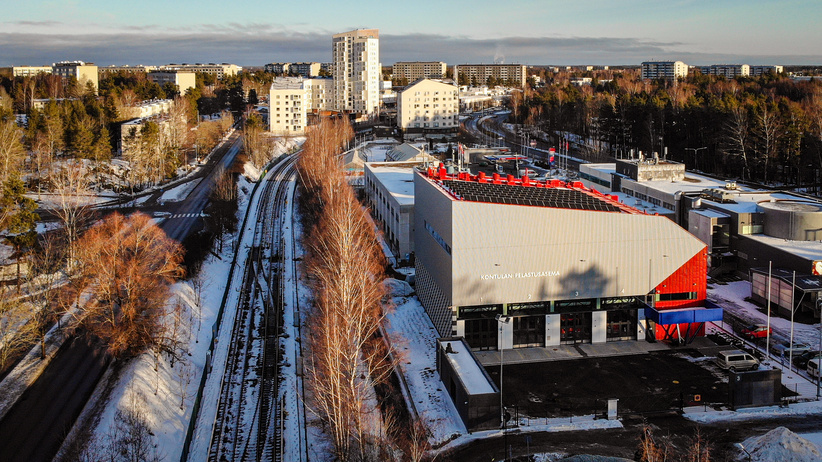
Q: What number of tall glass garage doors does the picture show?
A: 4